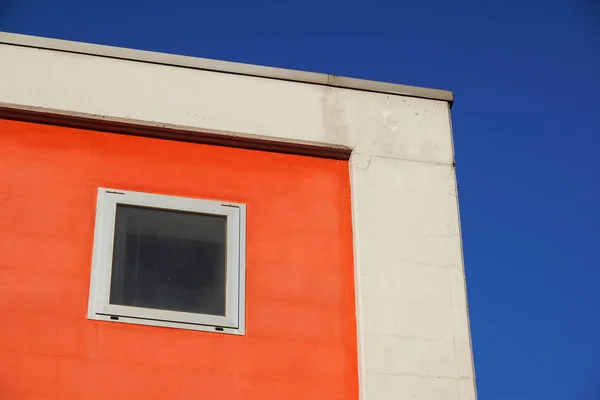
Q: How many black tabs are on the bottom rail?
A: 2